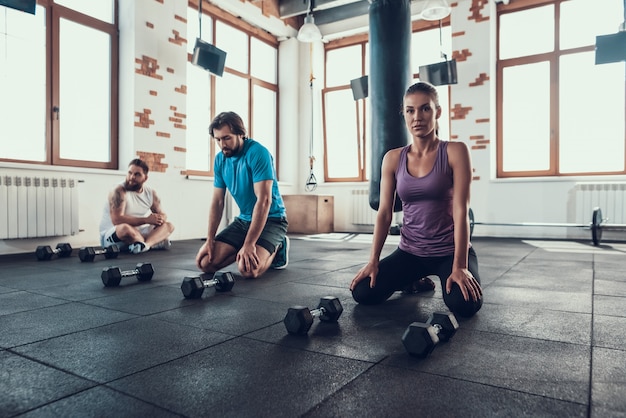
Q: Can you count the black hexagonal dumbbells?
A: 6